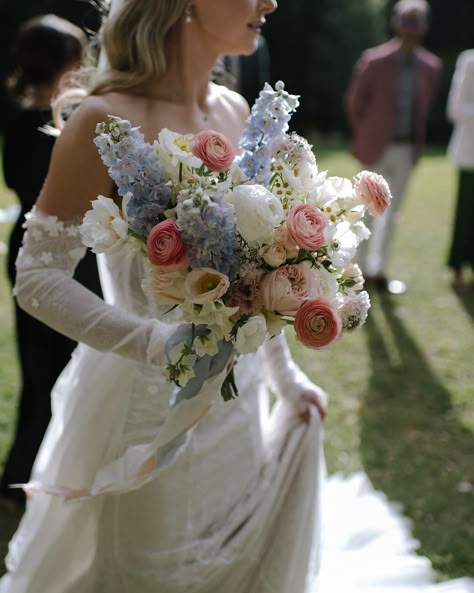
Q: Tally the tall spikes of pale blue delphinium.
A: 3